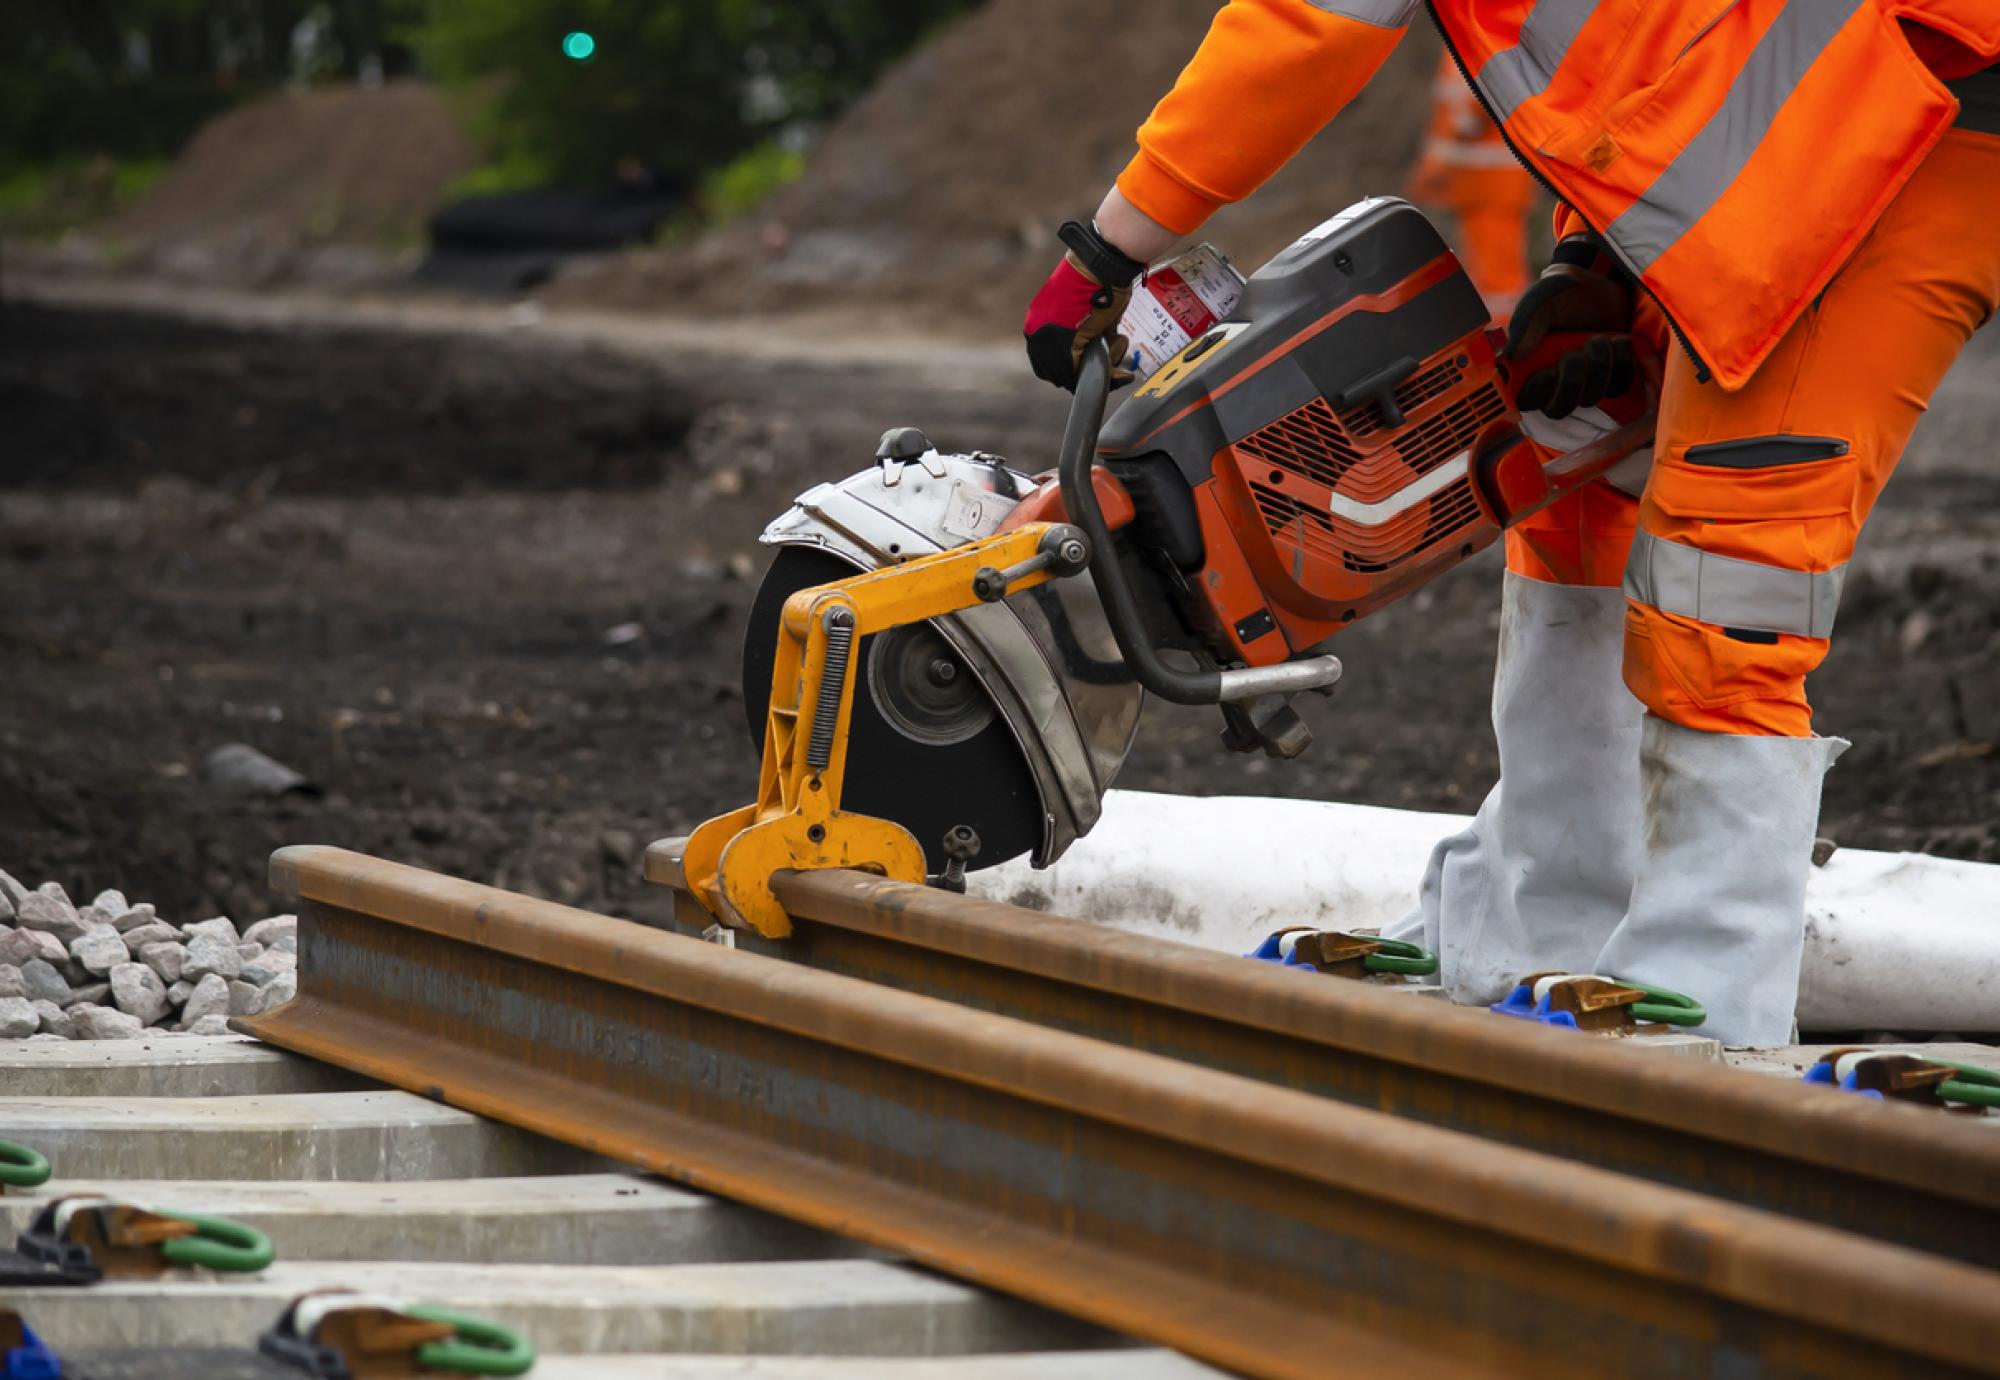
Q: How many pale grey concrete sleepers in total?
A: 5